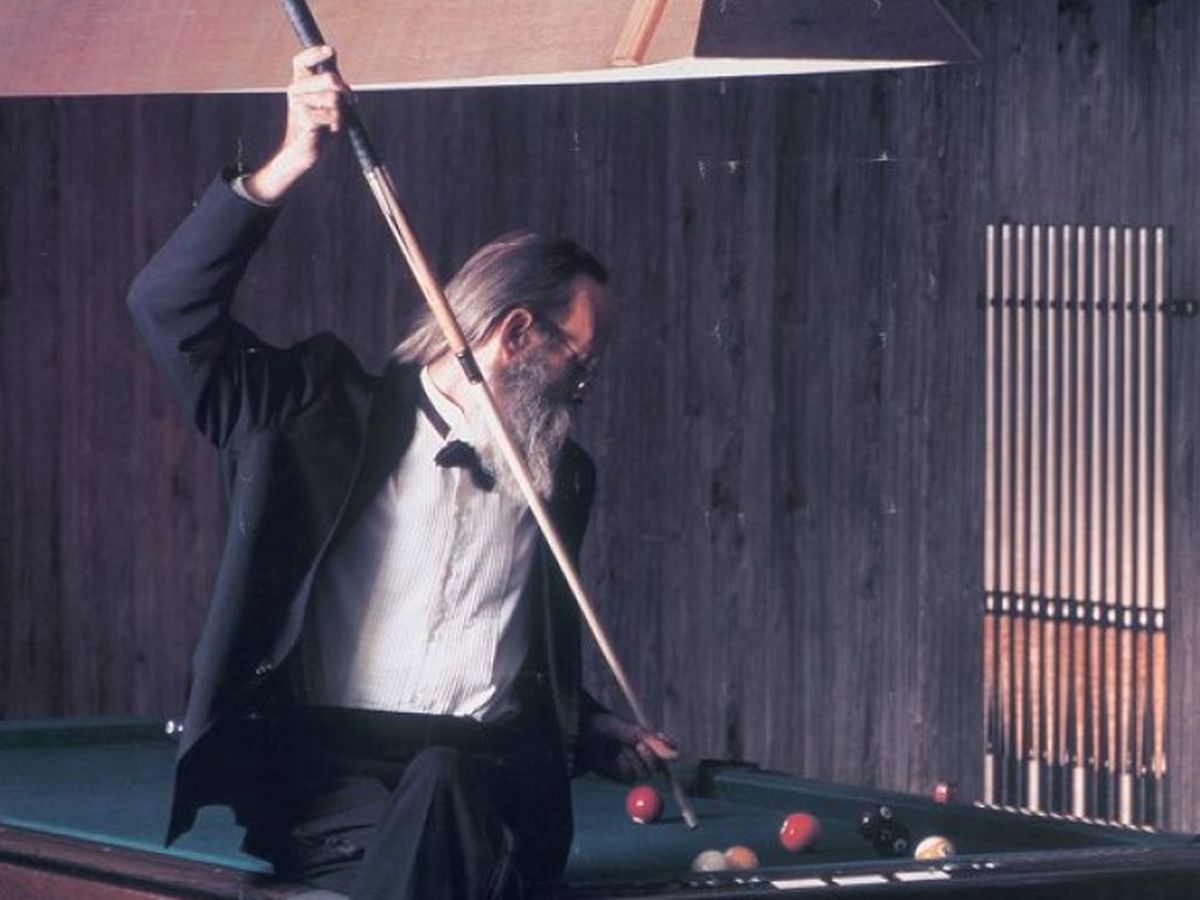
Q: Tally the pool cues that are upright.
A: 12